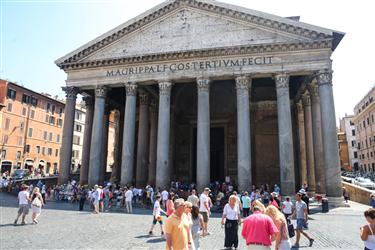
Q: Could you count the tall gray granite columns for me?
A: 8